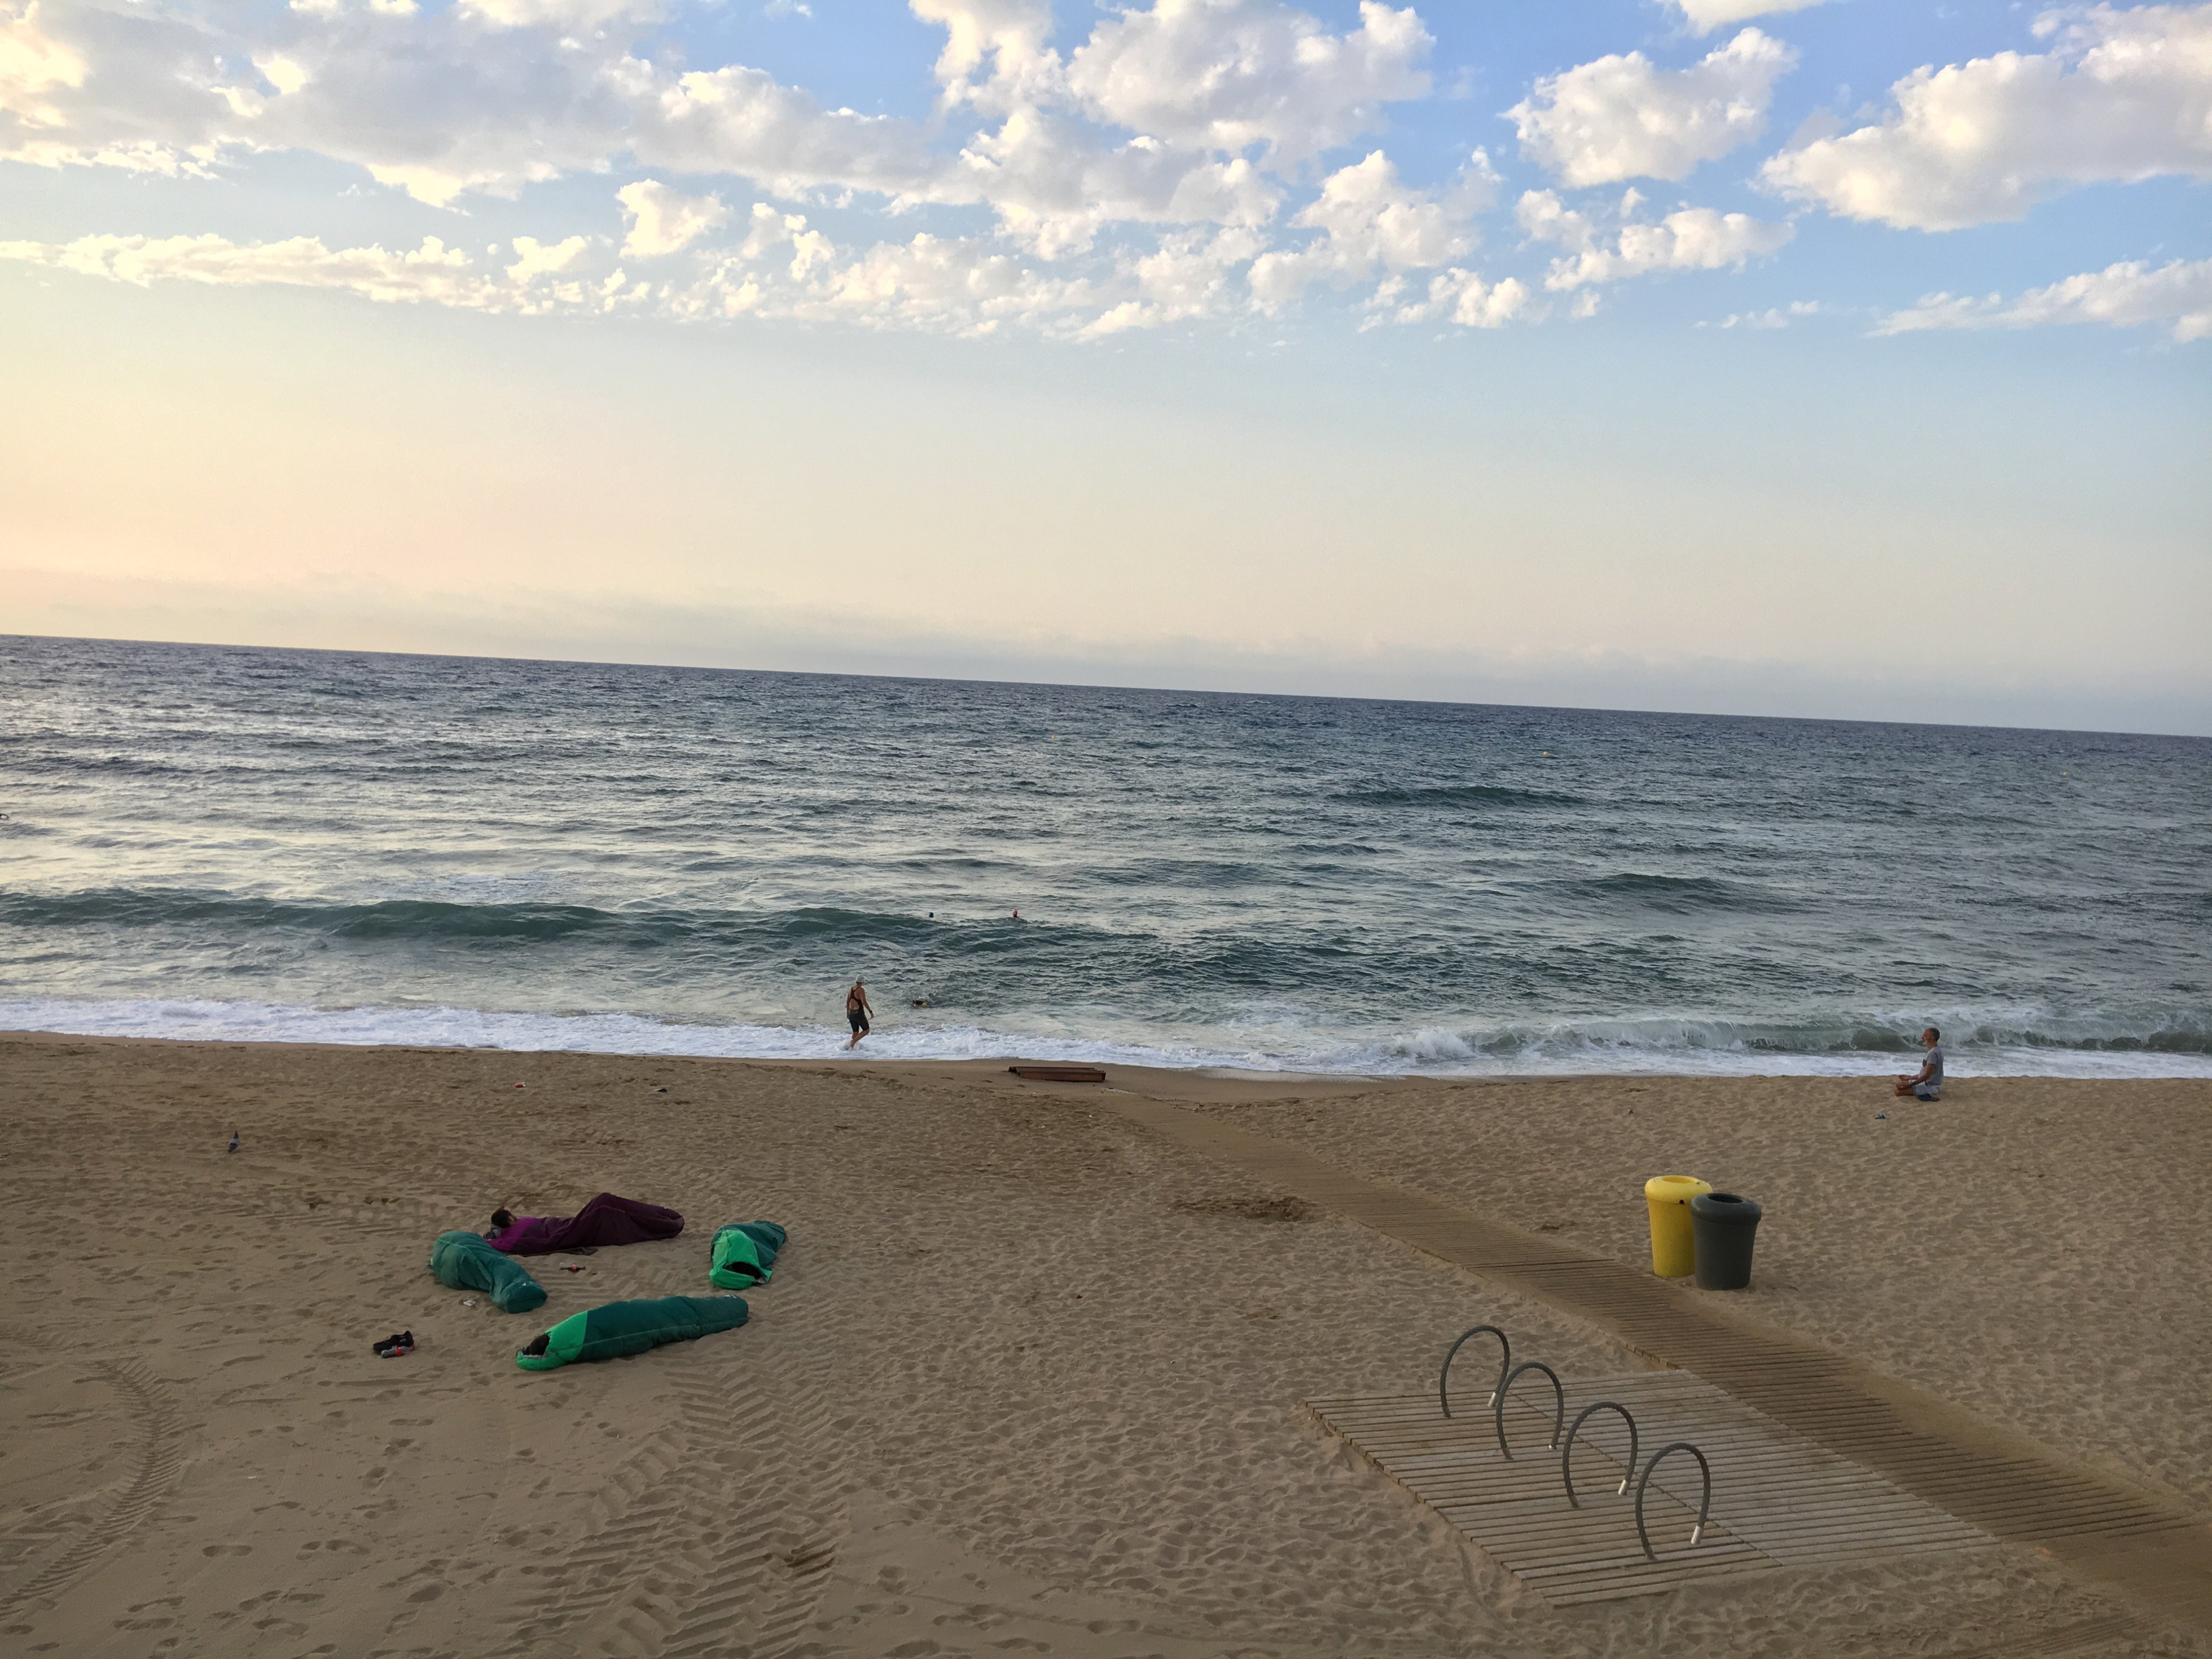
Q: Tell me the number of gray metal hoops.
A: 4